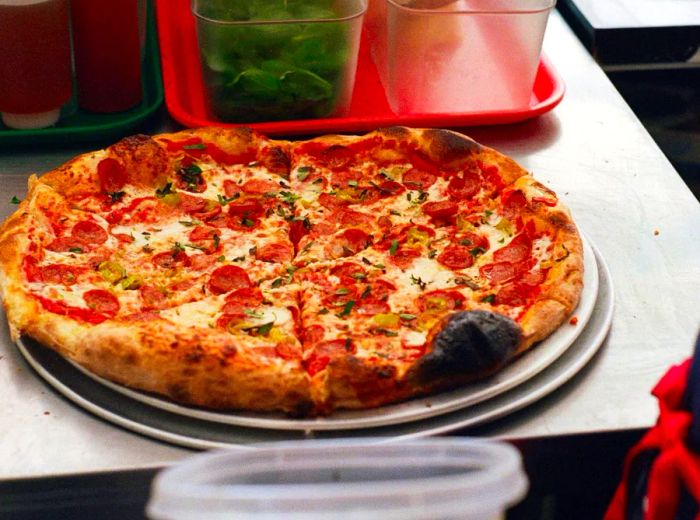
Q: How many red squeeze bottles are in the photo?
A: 2